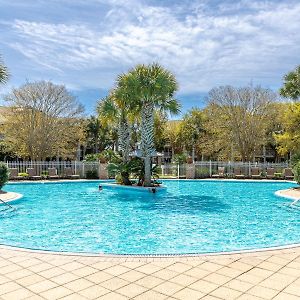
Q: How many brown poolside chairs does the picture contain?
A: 9